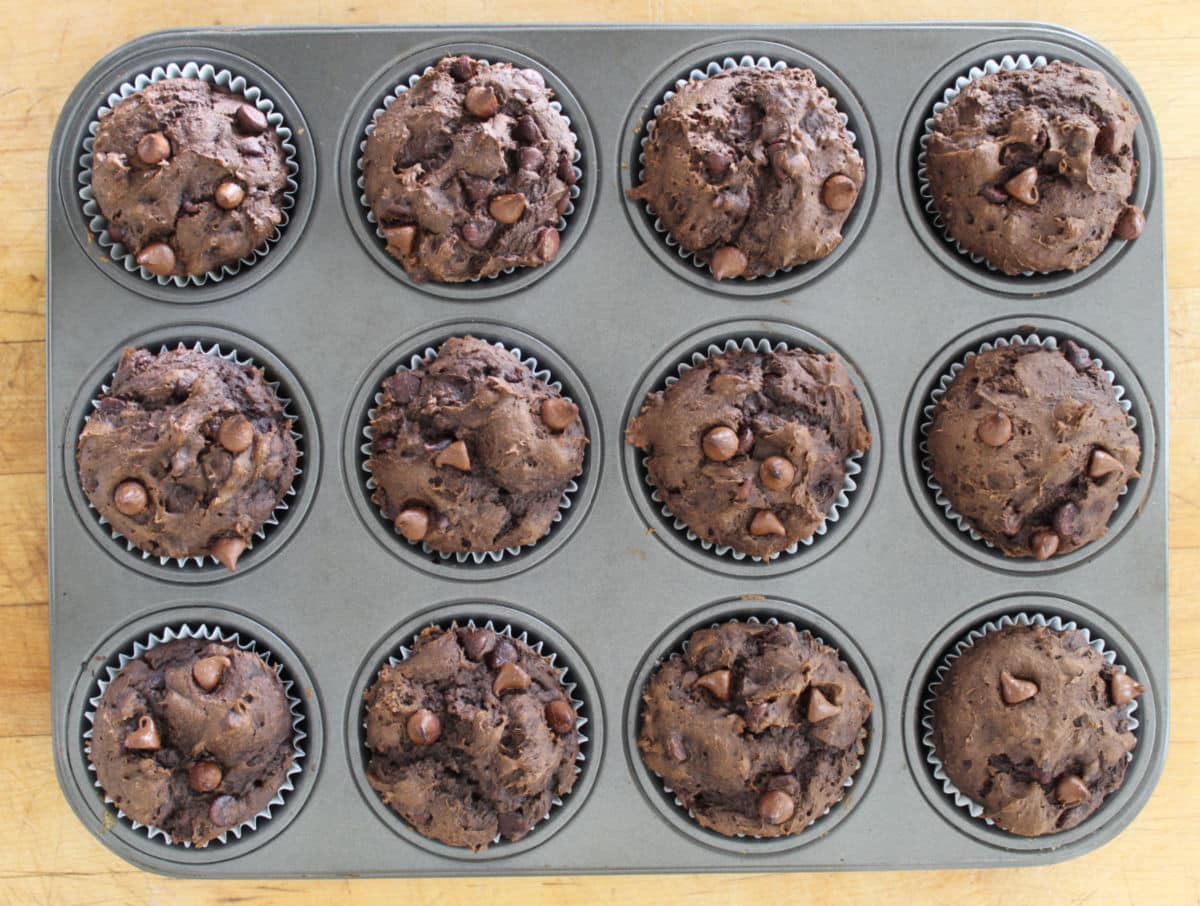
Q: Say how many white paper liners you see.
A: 12